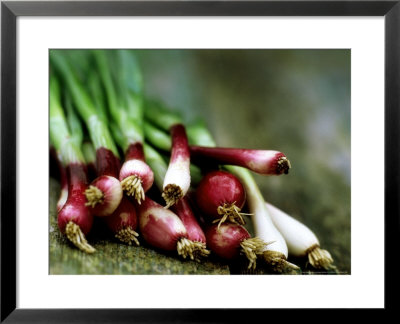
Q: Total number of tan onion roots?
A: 12